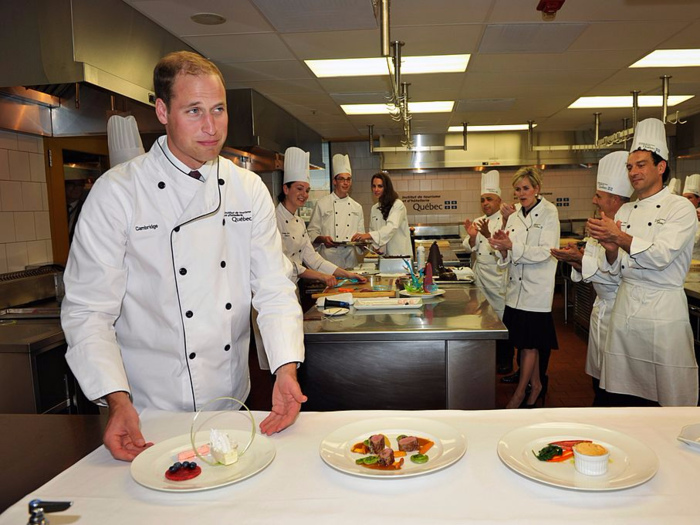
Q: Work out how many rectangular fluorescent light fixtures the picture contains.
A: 5